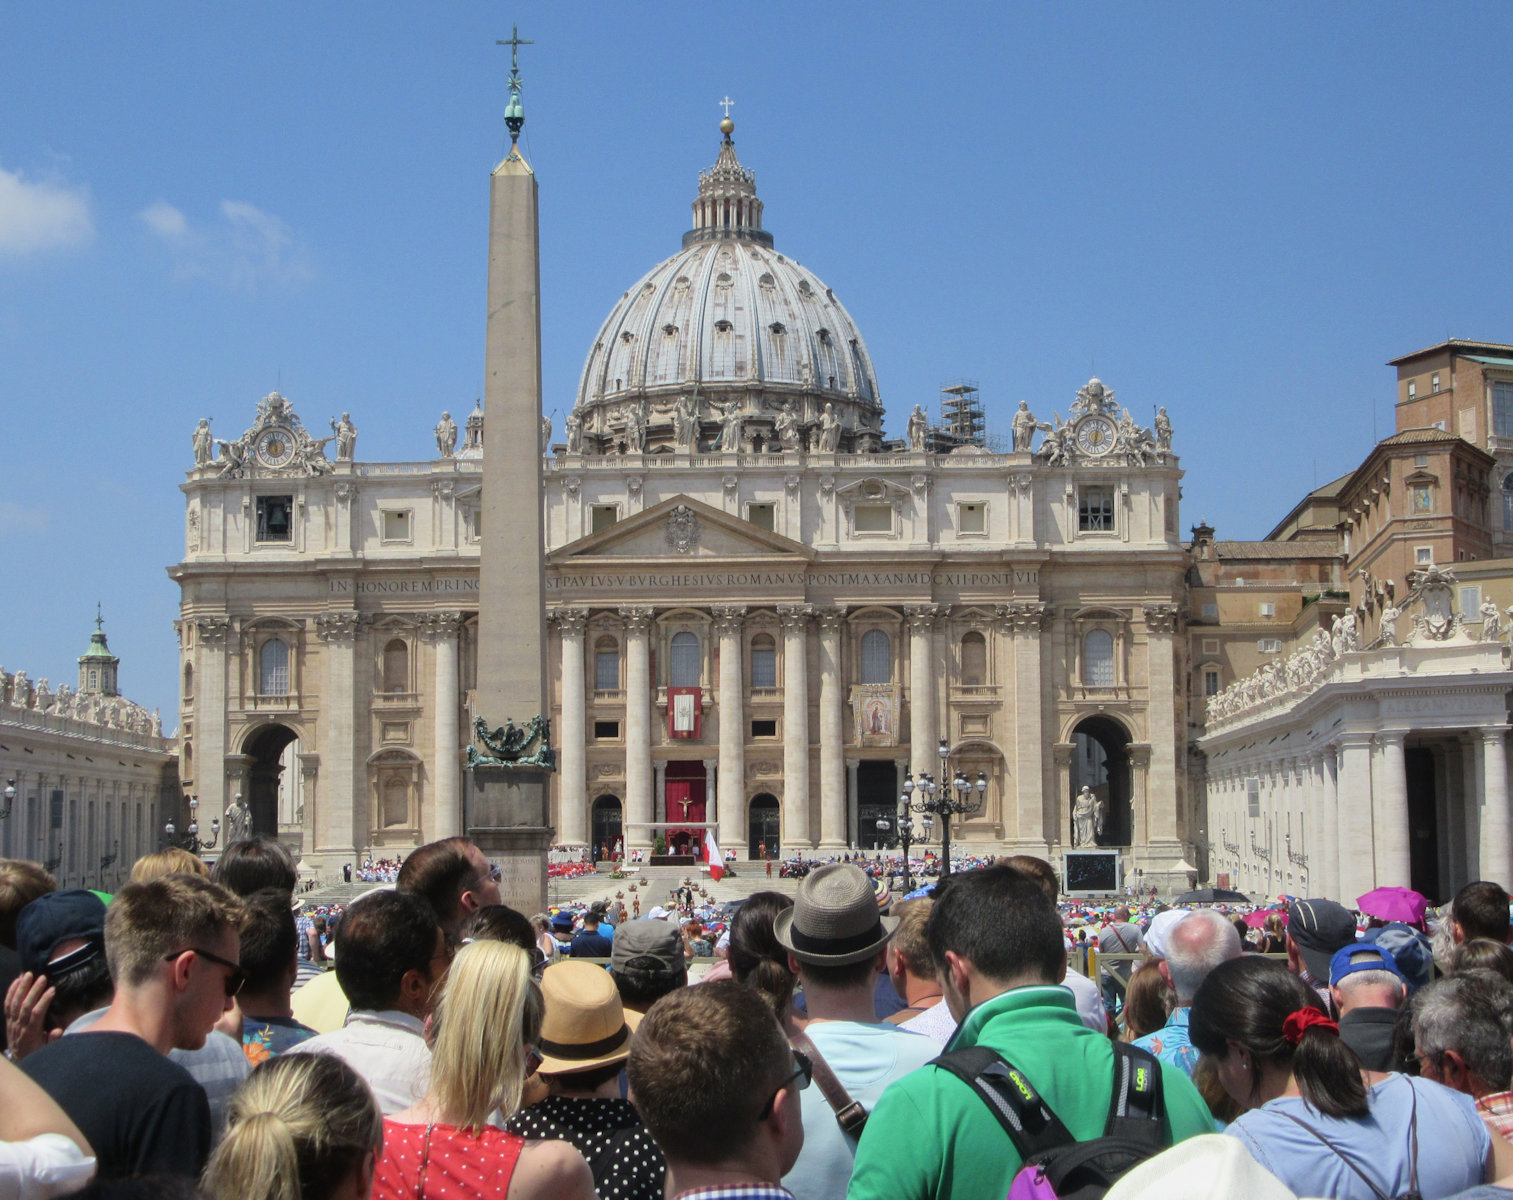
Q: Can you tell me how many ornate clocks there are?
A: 2